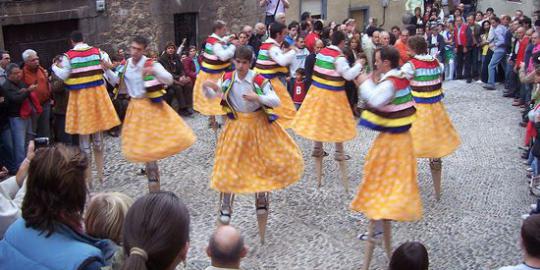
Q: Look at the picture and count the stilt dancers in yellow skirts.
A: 8